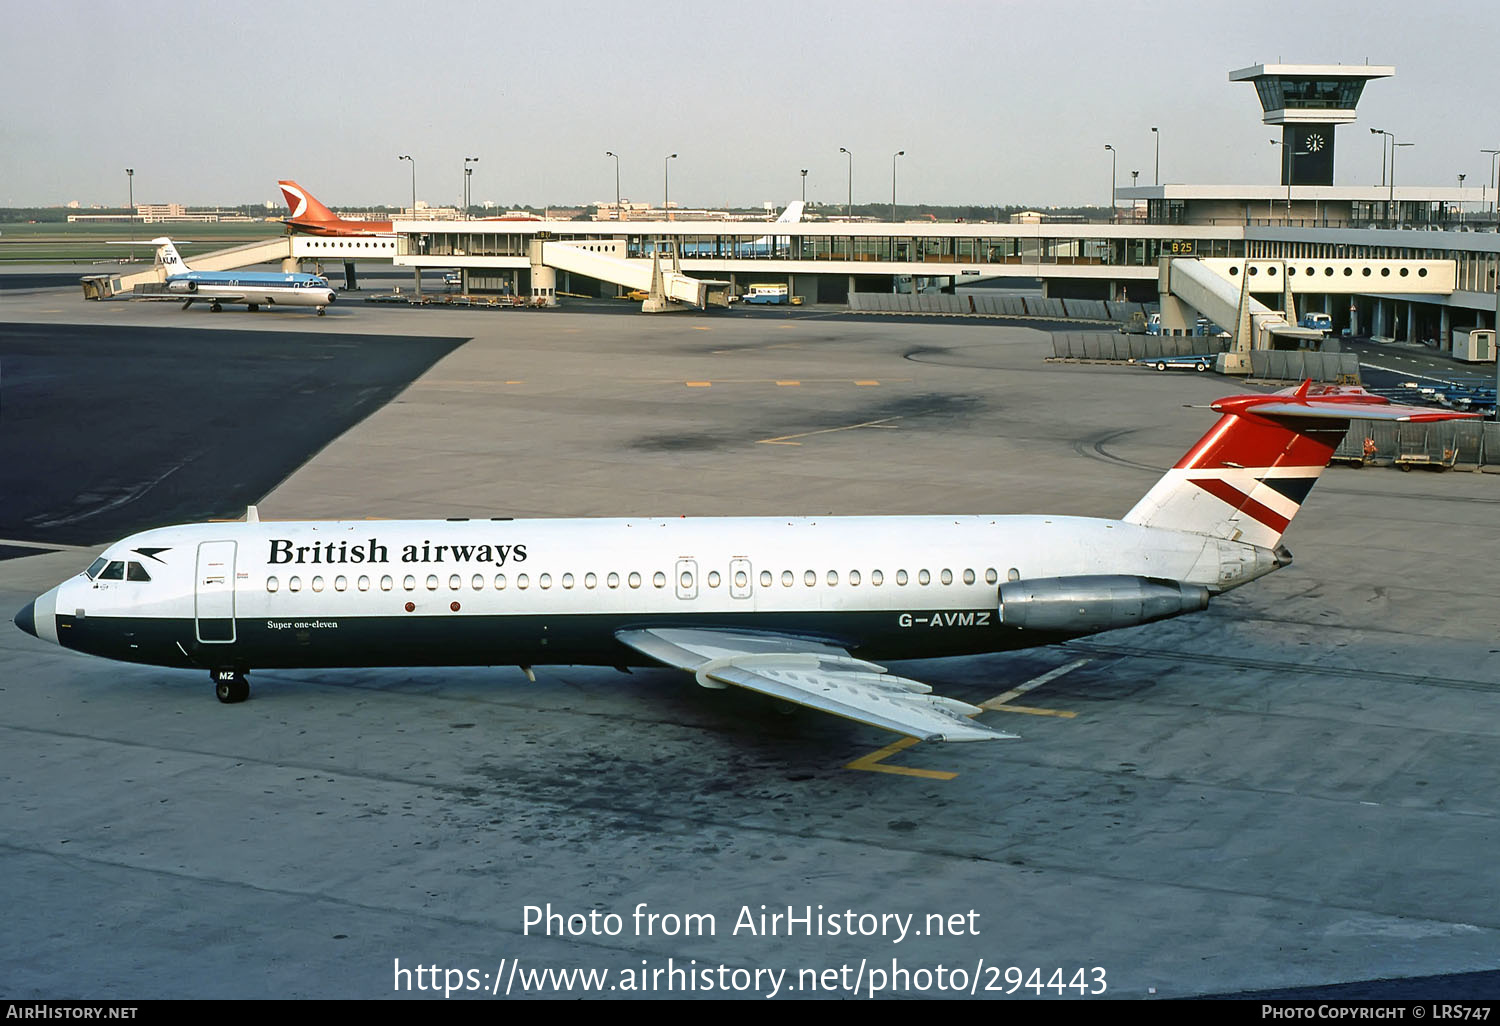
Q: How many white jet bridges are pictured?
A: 3